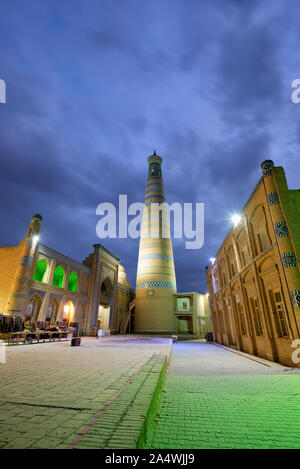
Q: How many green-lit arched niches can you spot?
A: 3